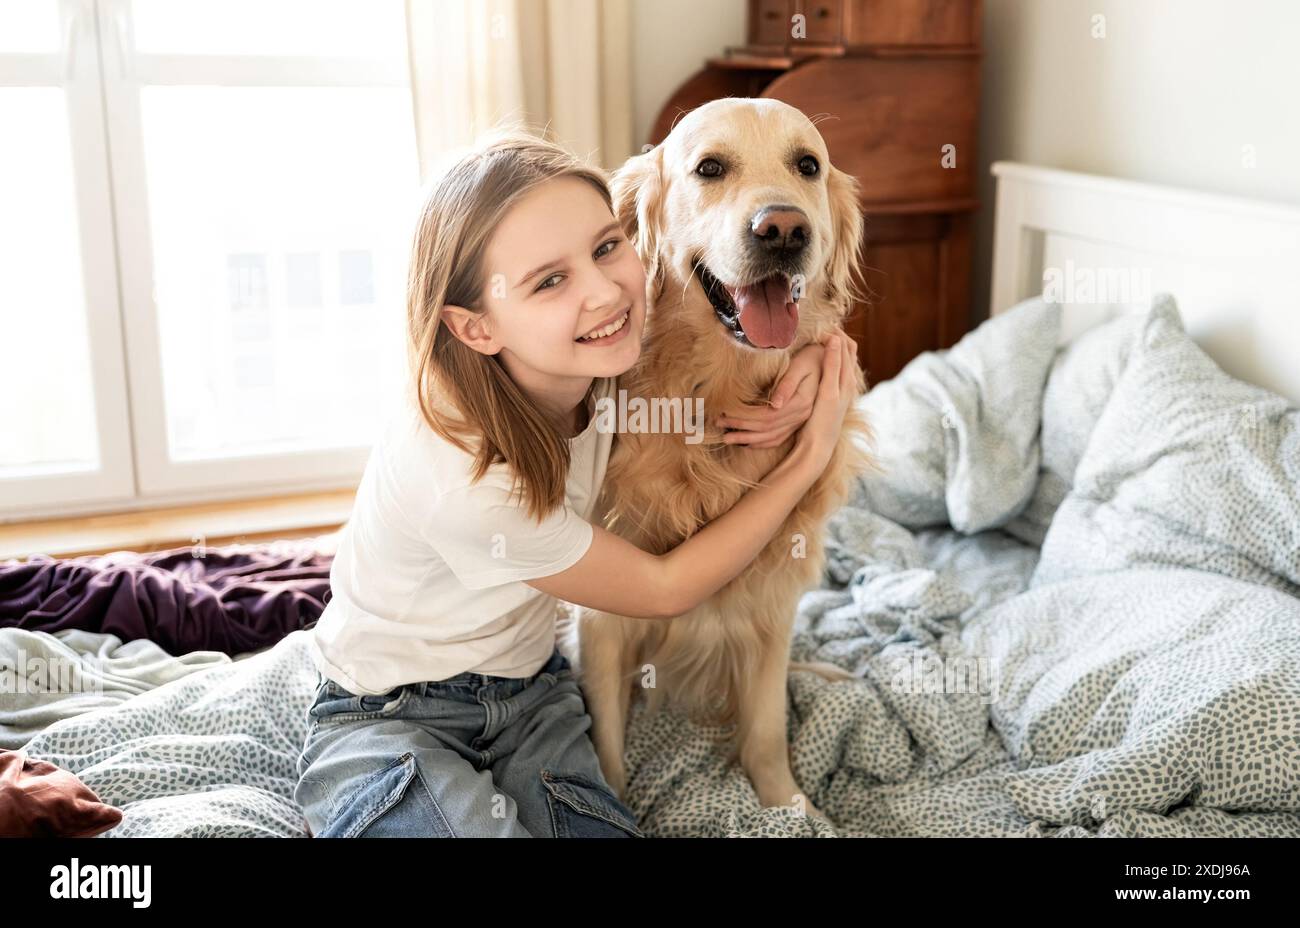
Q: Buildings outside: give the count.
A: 1